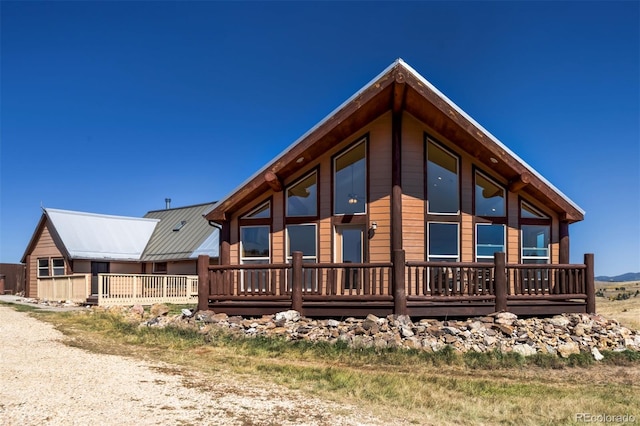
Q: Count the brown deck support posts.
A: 5